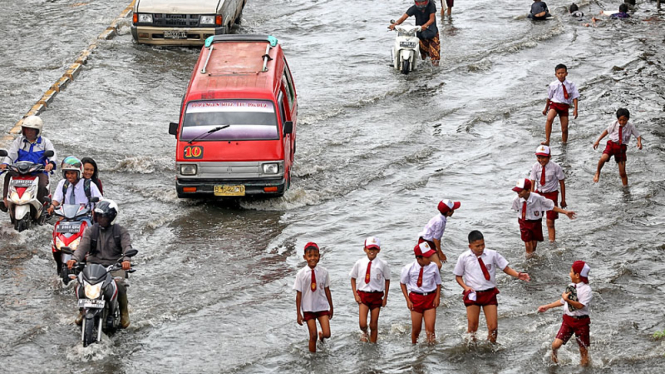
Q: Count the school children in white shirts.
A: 10